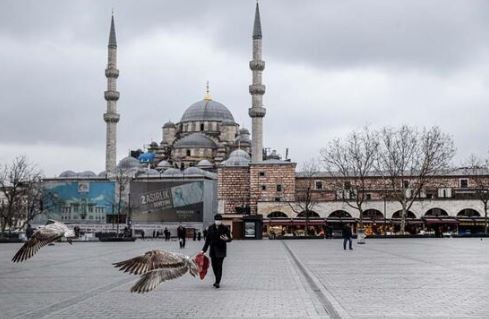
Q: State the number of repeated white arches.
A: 7